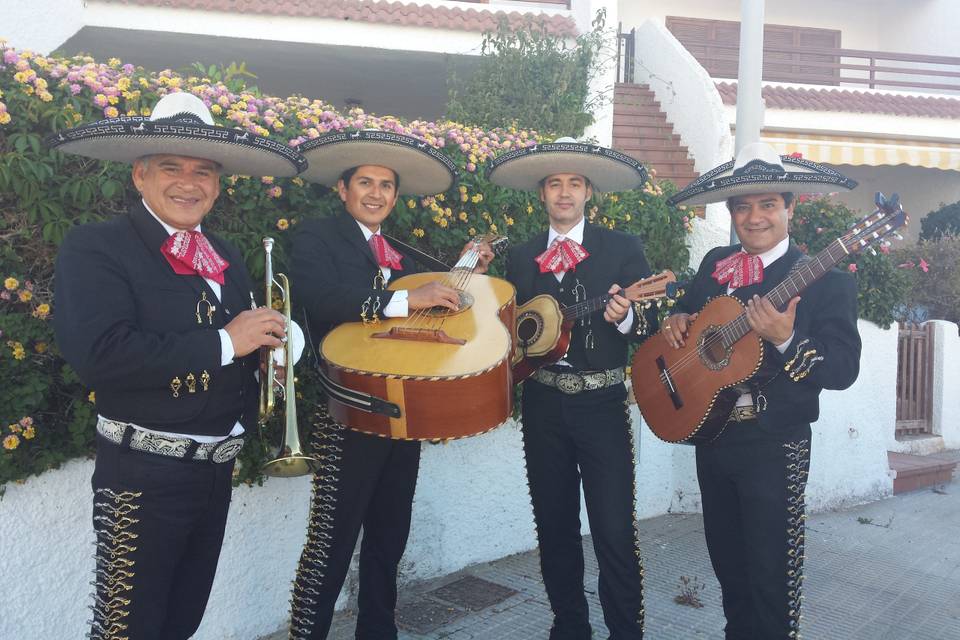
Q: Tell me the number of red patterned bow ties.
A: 4